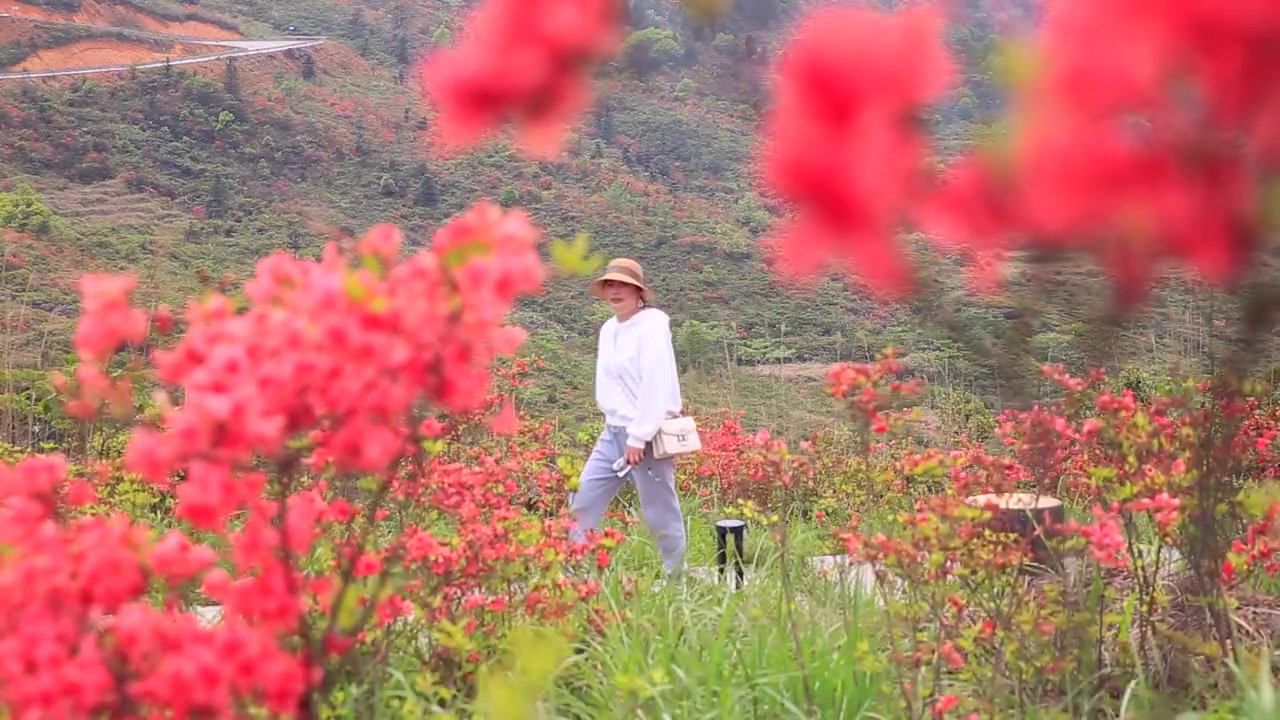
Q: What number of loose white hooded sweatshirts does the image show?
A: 1